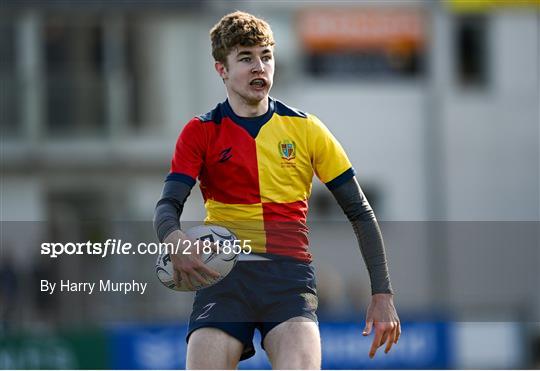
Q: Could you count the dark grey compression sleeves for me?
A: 2